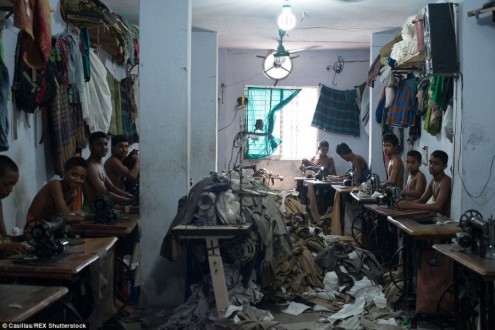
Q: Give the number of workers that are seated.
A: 9